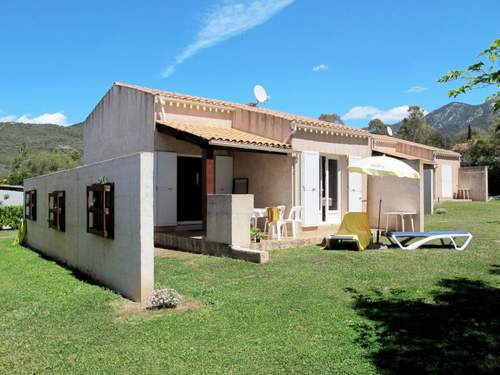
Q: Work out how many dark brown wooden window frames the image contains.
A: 3